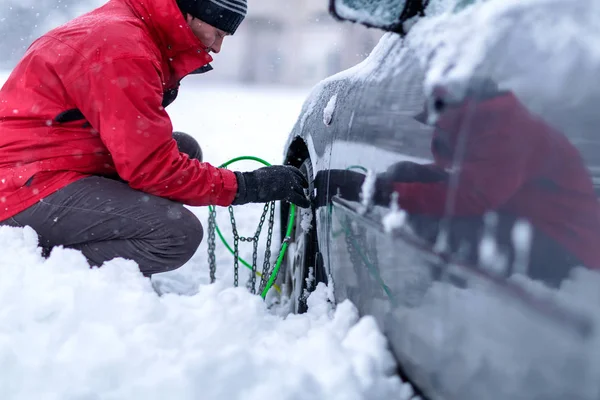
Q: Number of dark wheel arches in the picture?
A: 1